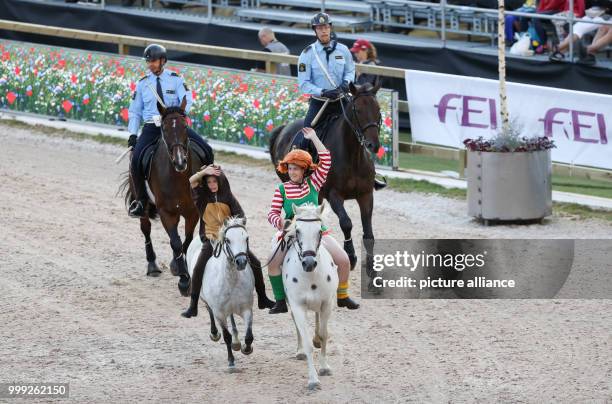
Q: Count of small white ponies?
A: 2